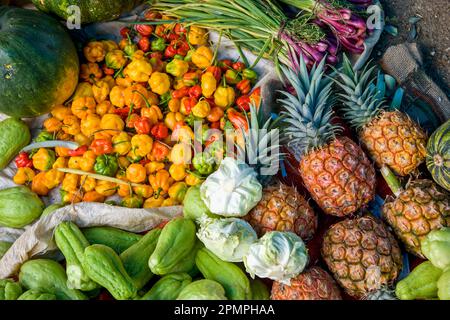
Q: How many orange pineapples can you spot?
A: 6